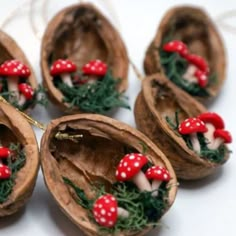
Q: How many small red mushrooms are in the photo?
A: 15